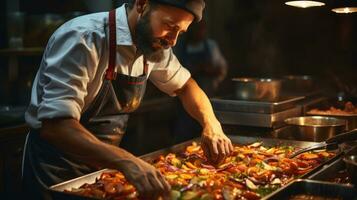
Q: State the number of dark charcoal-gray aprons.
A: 1